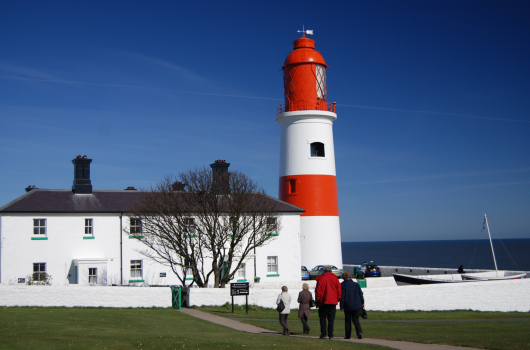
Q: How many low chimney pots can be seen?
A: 3